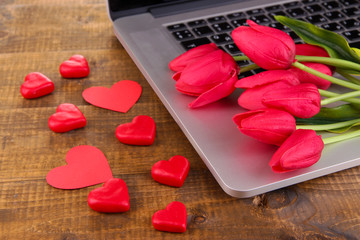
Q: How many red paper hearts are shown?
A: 2